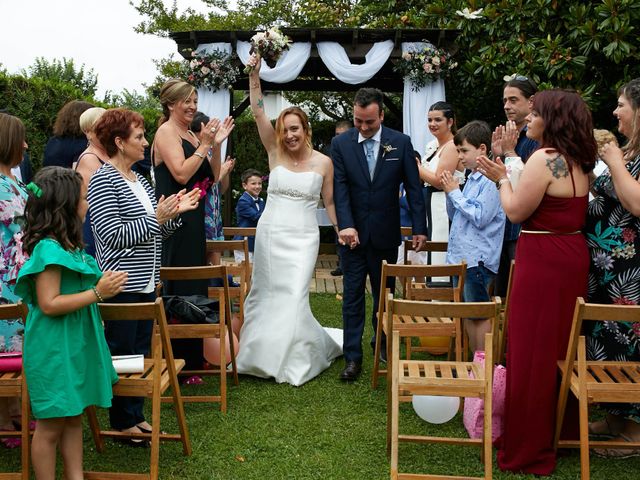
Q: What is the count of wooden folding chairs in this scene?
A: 11